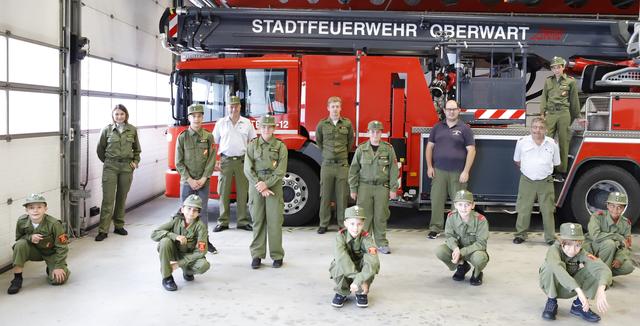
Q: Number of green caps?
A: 11